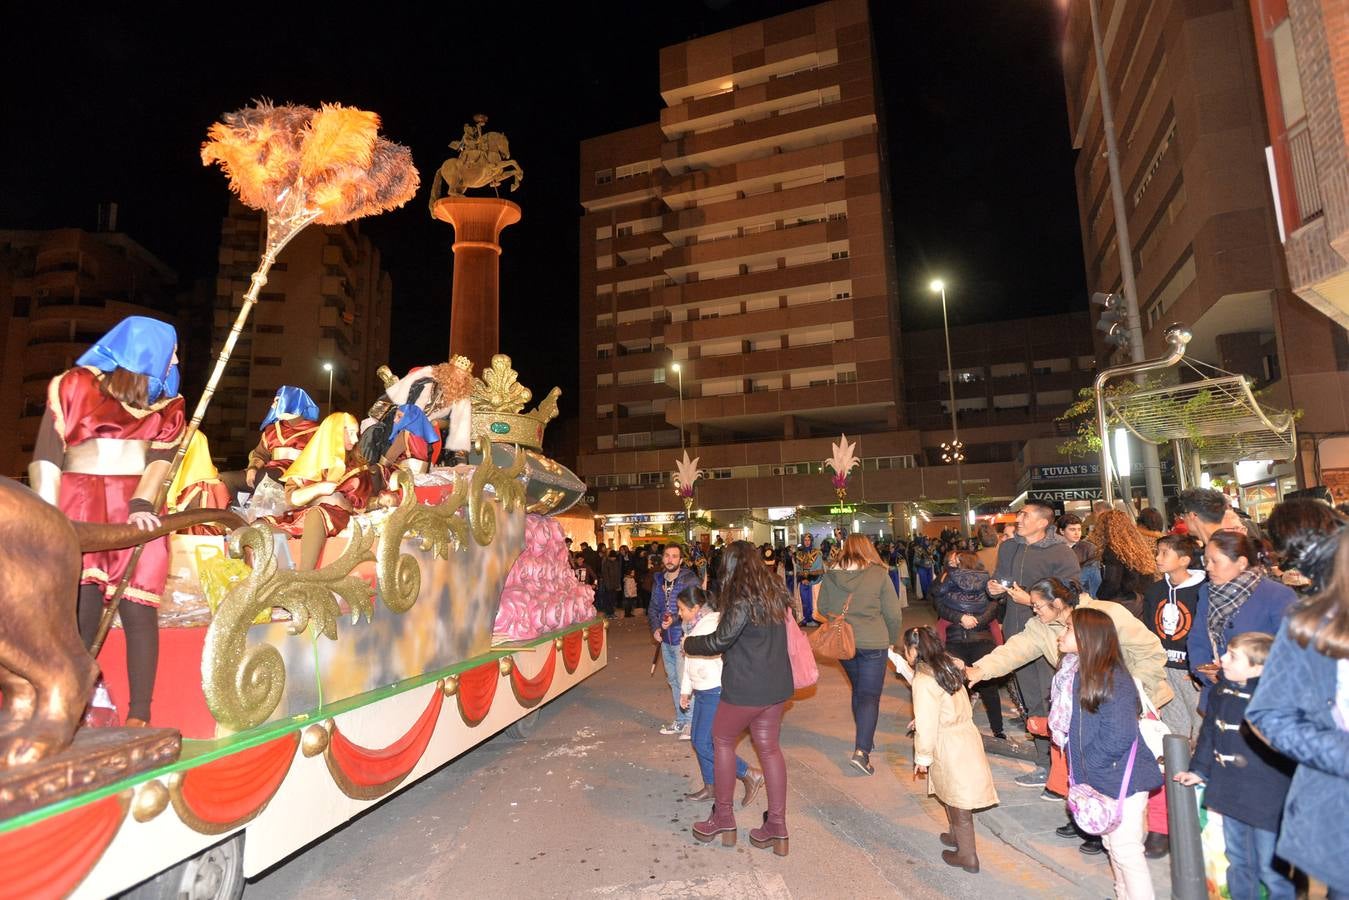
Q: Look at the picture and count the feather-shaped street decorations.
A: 2